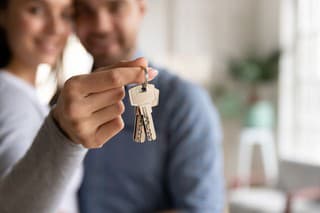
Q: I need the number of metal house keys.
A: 2